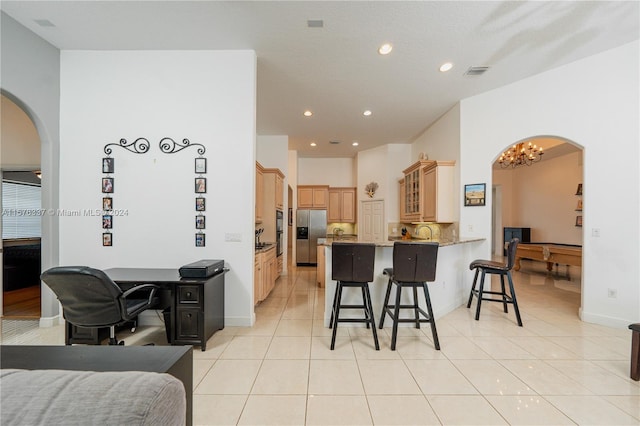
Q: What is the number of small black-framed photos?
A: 10